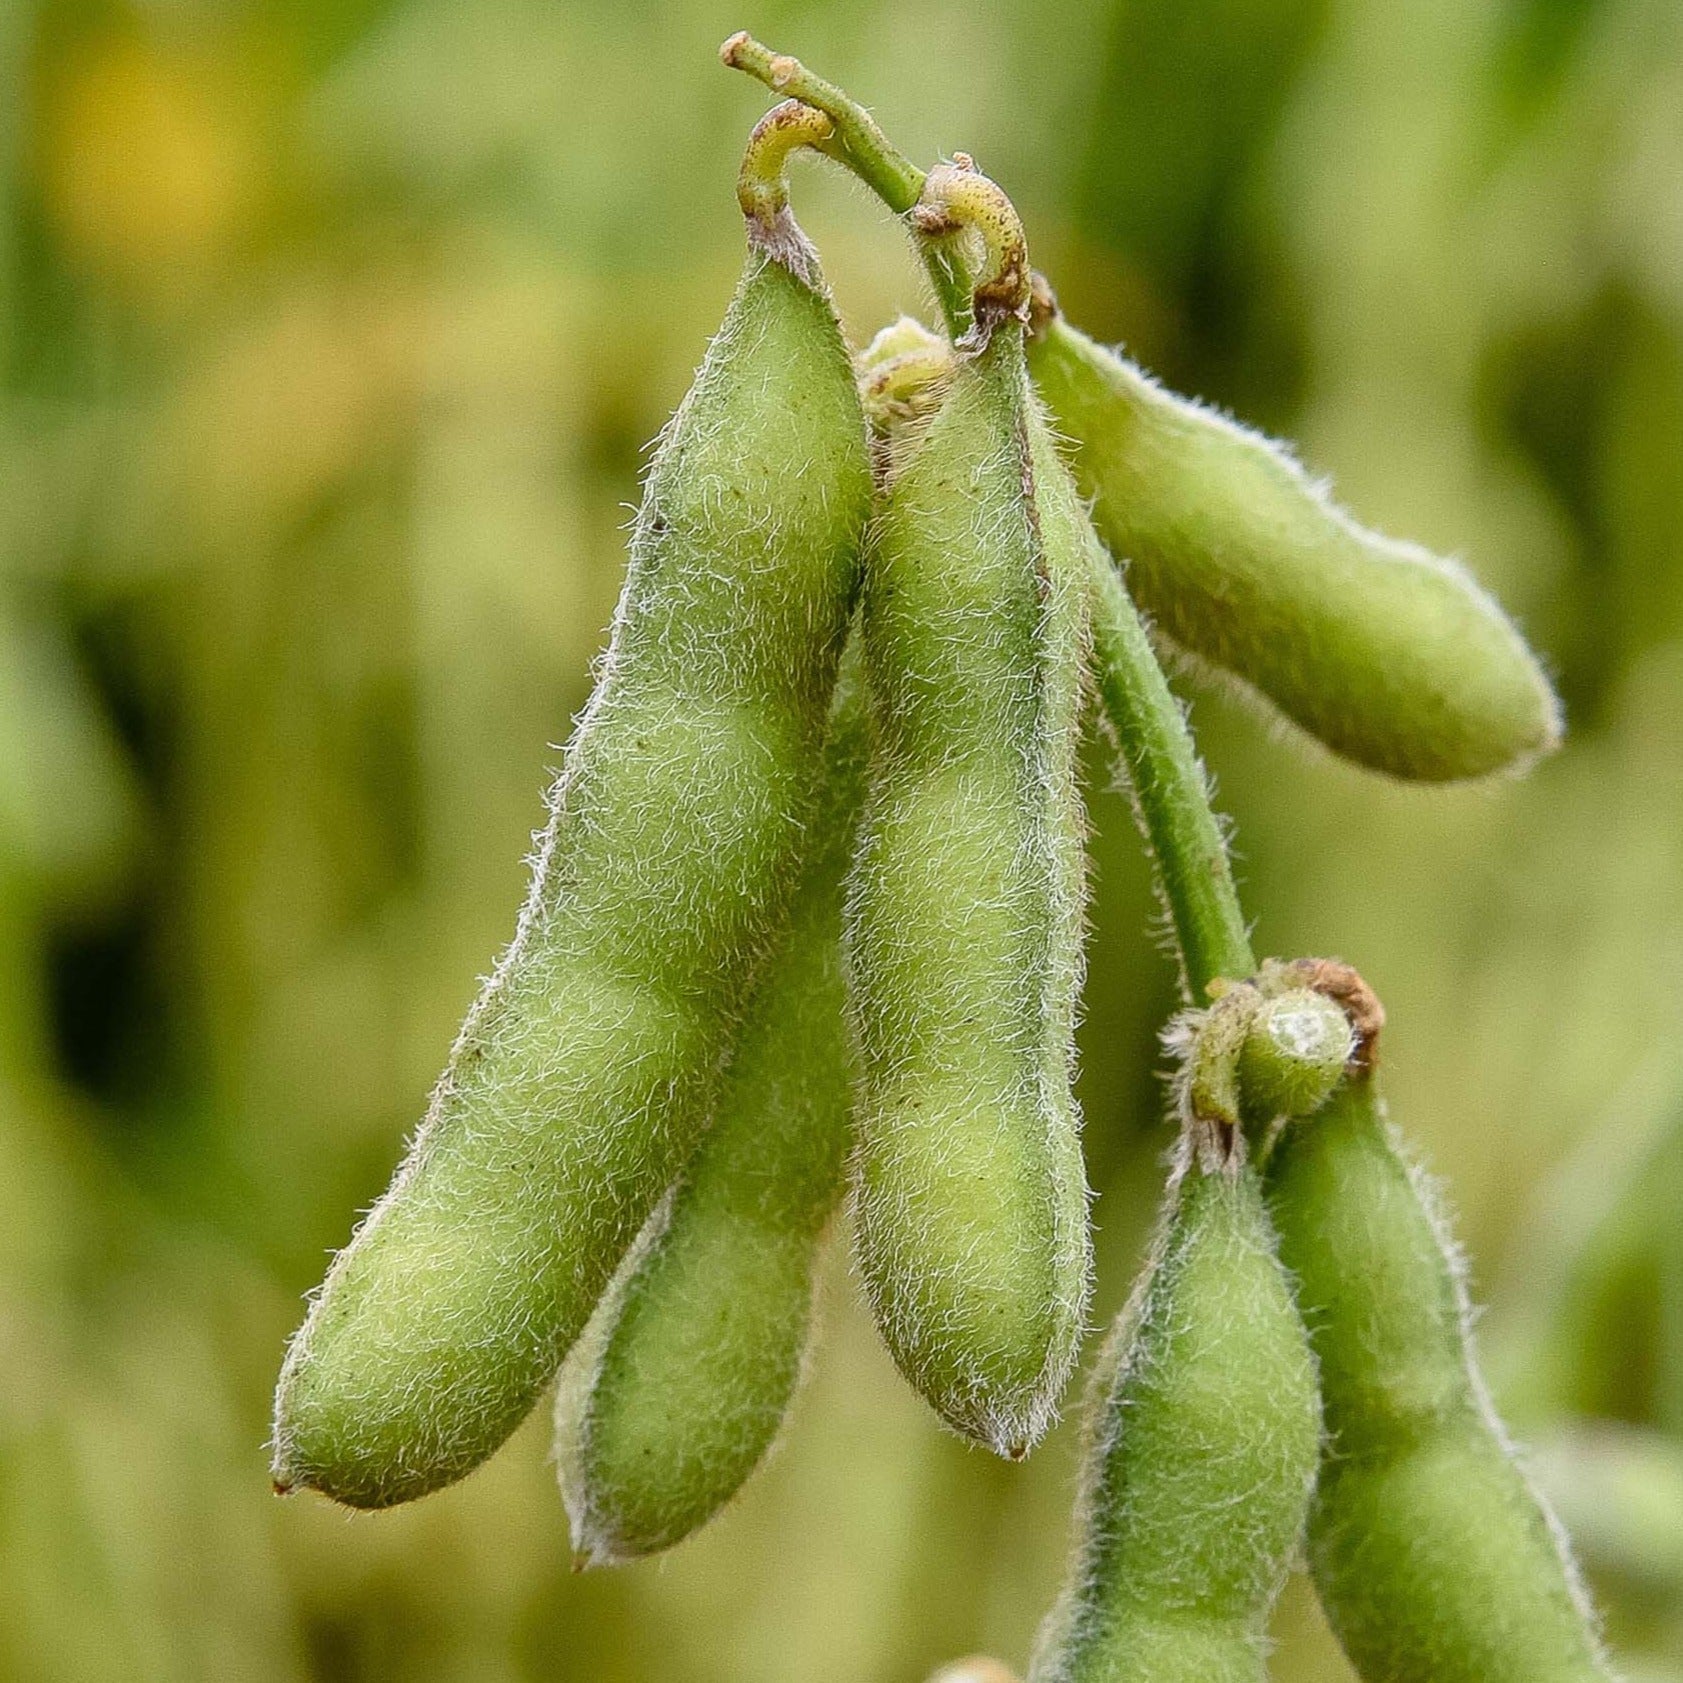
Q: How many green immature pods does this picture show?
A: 6